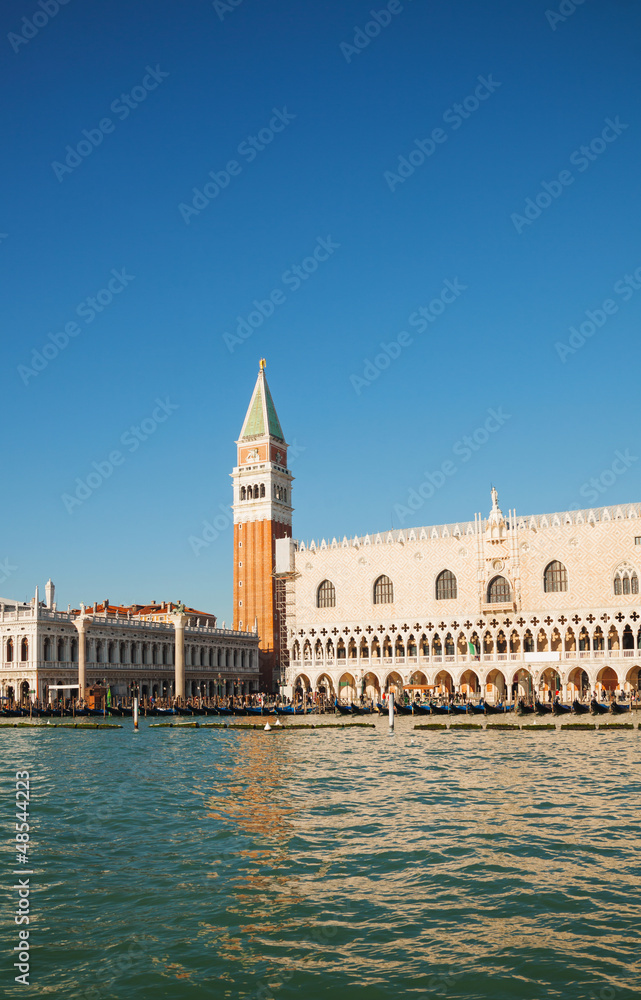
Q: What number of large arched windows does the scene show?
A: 6